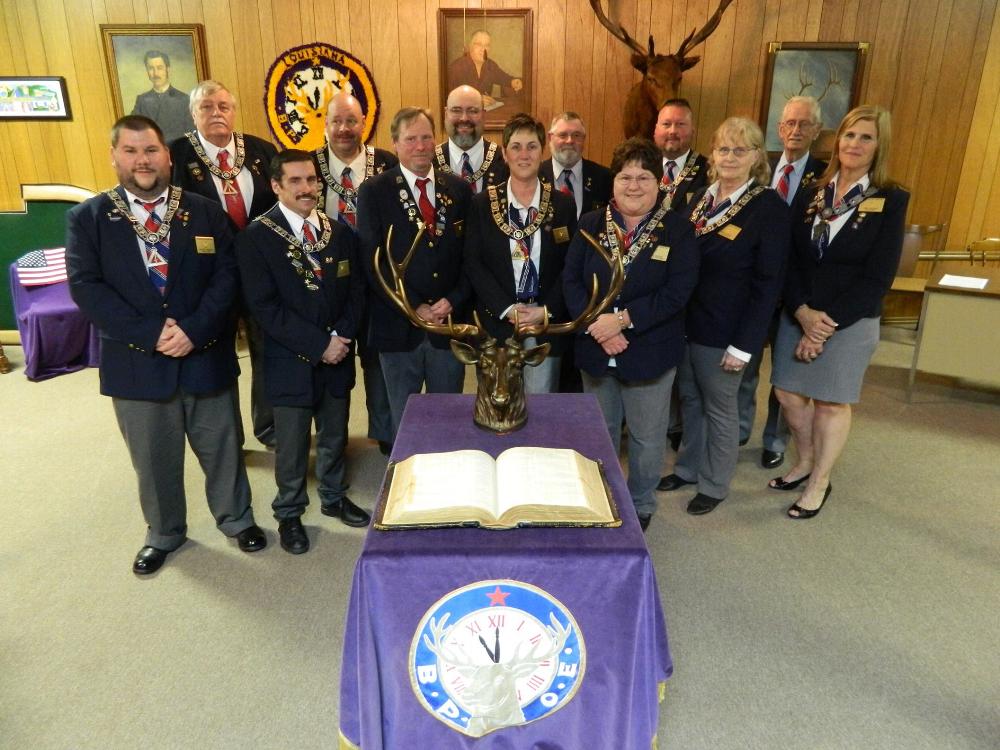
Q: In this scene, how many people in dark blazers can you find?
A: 13